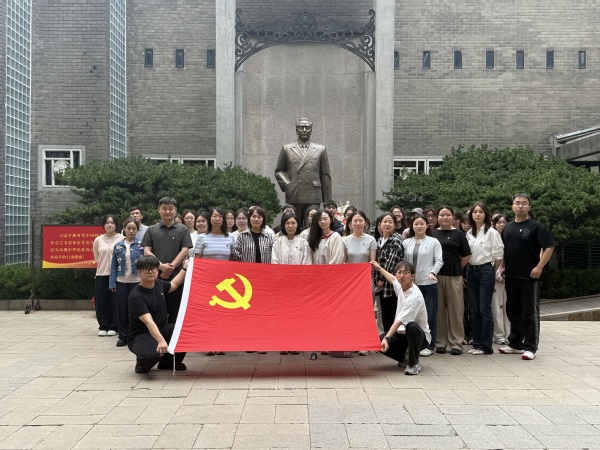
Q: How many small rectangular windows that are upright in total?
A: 10